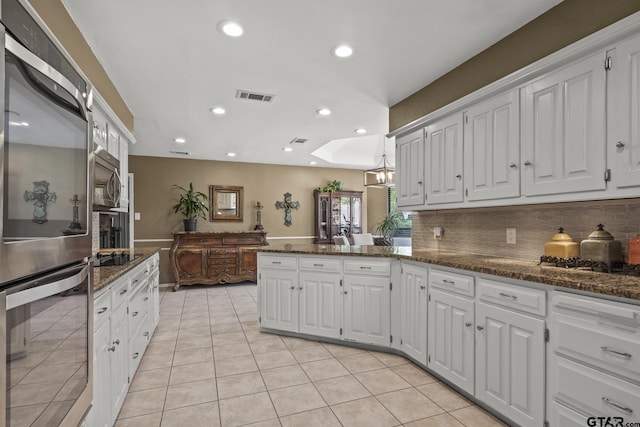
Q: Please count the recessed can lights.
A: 9